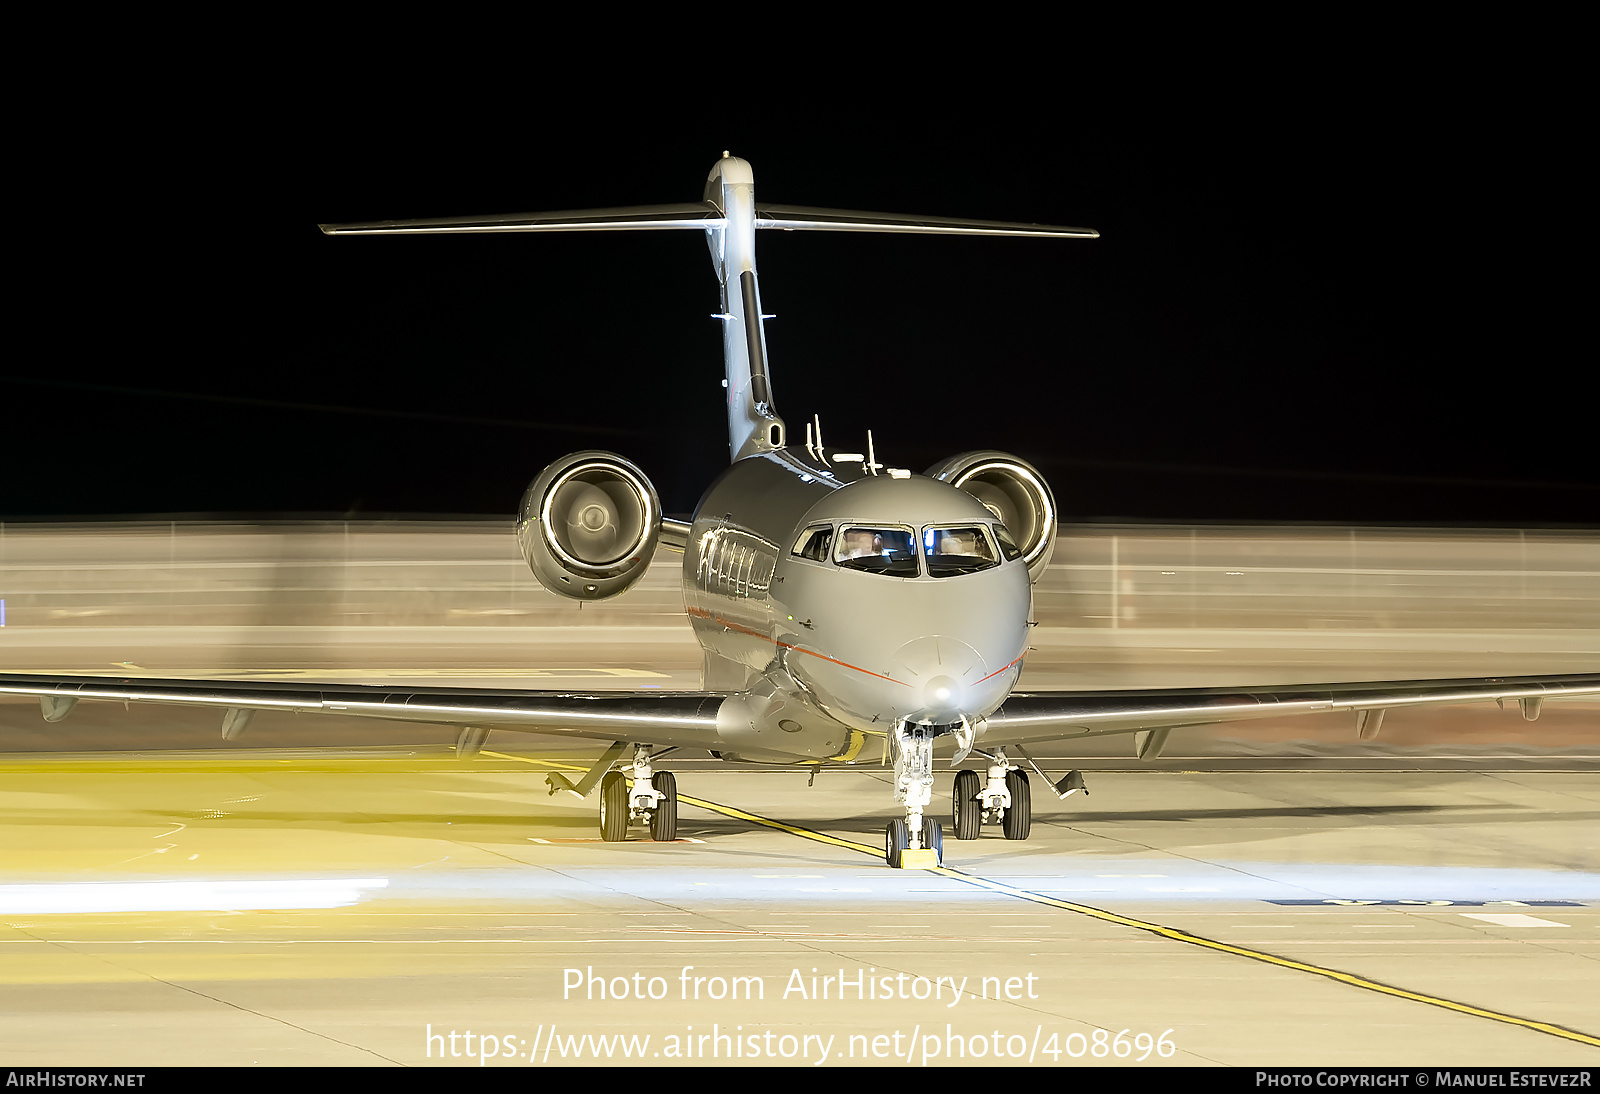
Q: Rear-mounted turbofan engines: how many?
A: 2